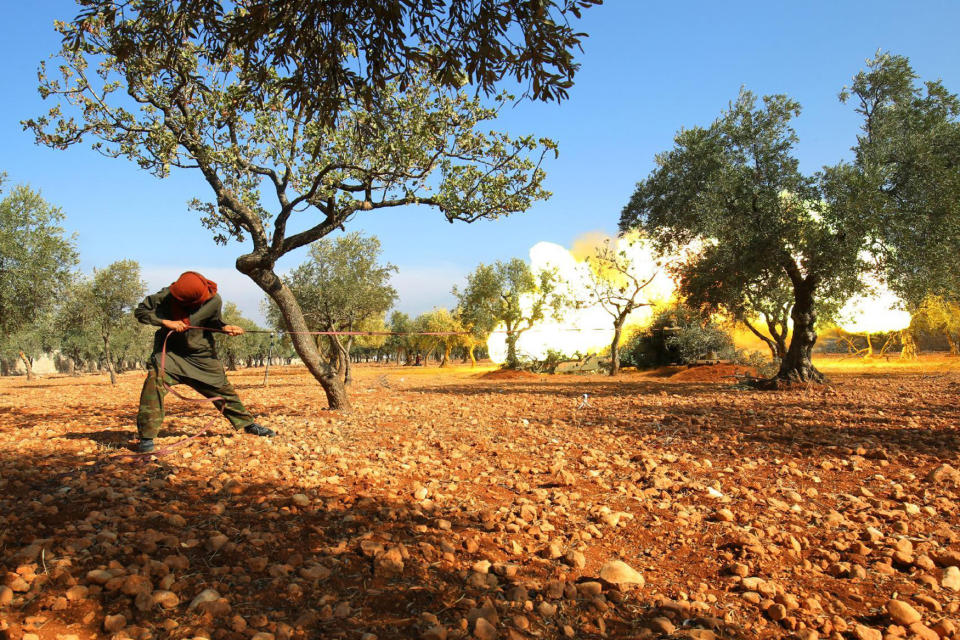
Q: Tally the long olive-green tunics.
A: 1